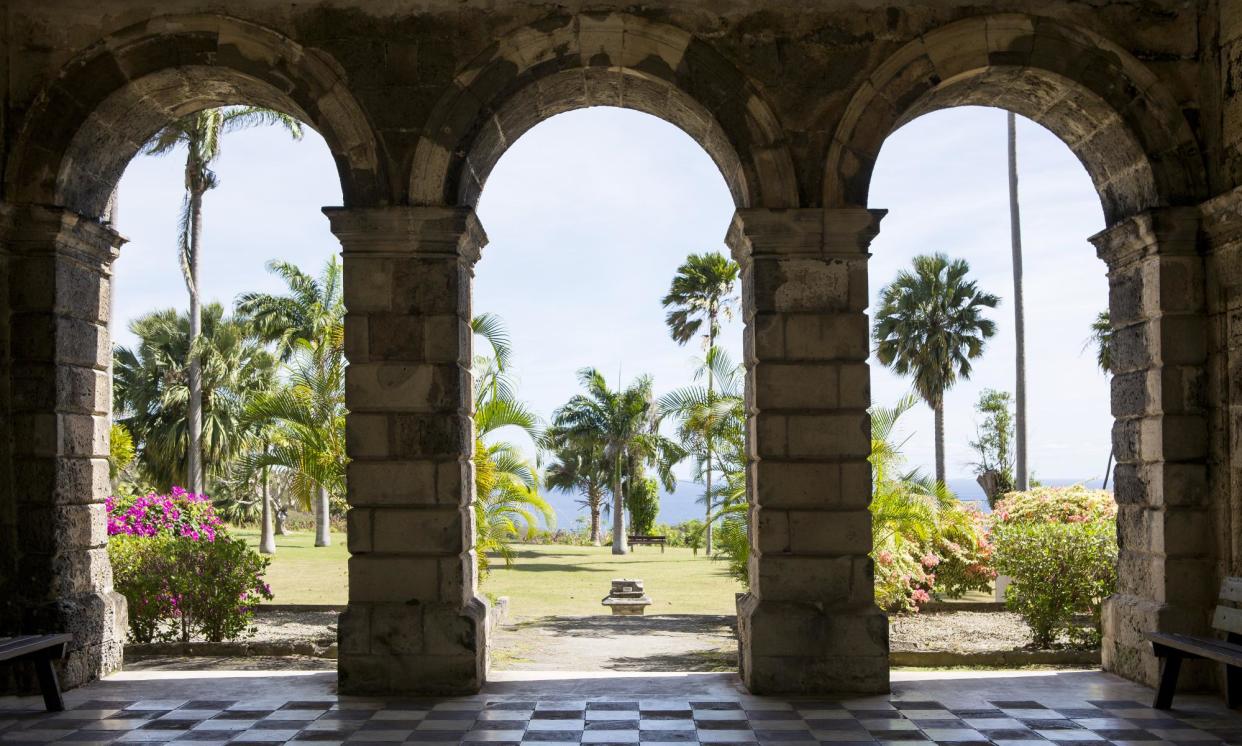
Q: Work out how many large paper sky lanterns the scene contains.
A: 0